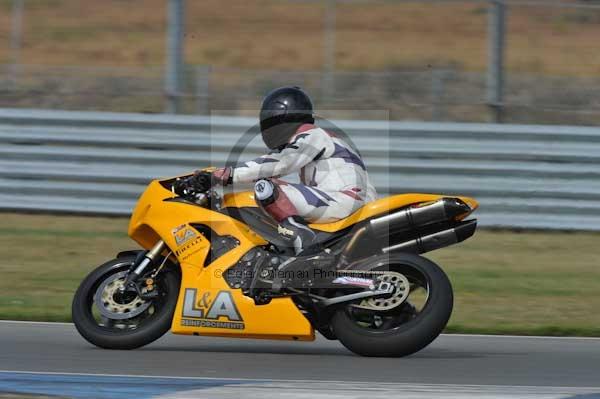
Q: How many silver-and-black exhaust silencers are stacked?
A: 2